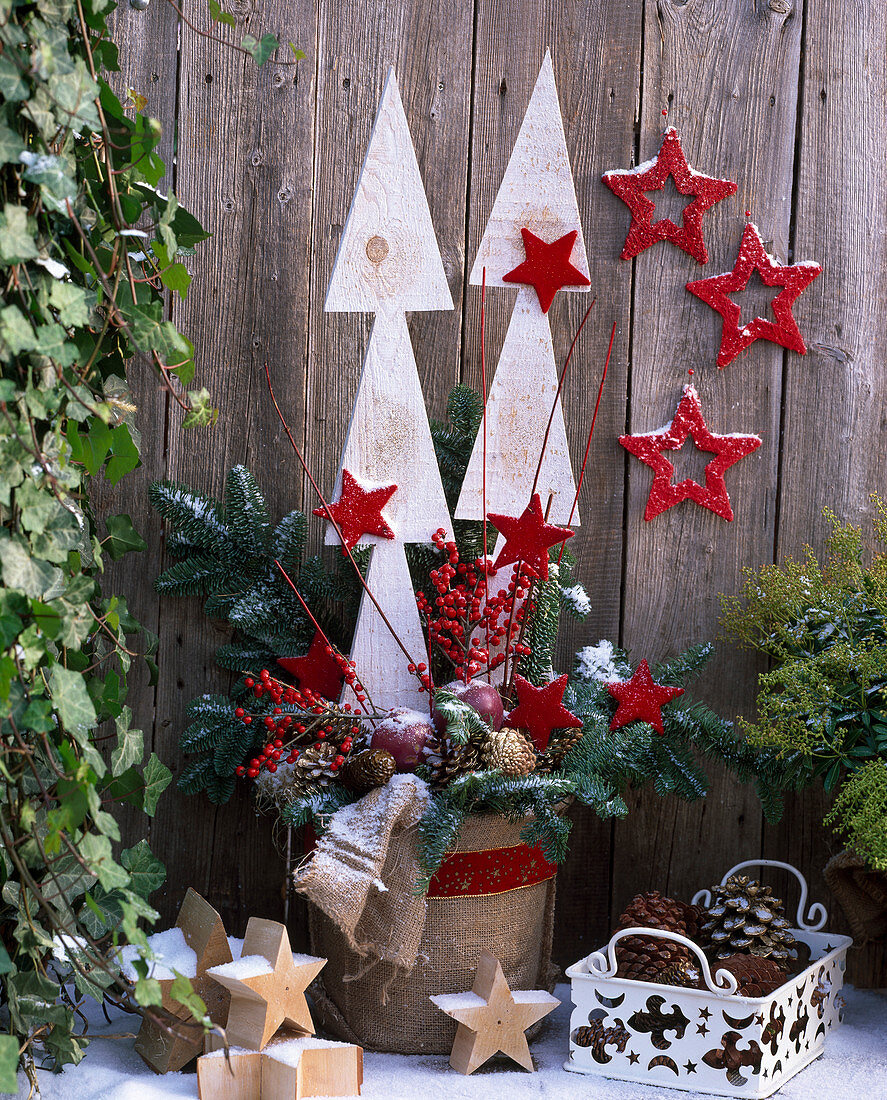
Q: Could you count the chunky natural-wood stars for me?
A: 4